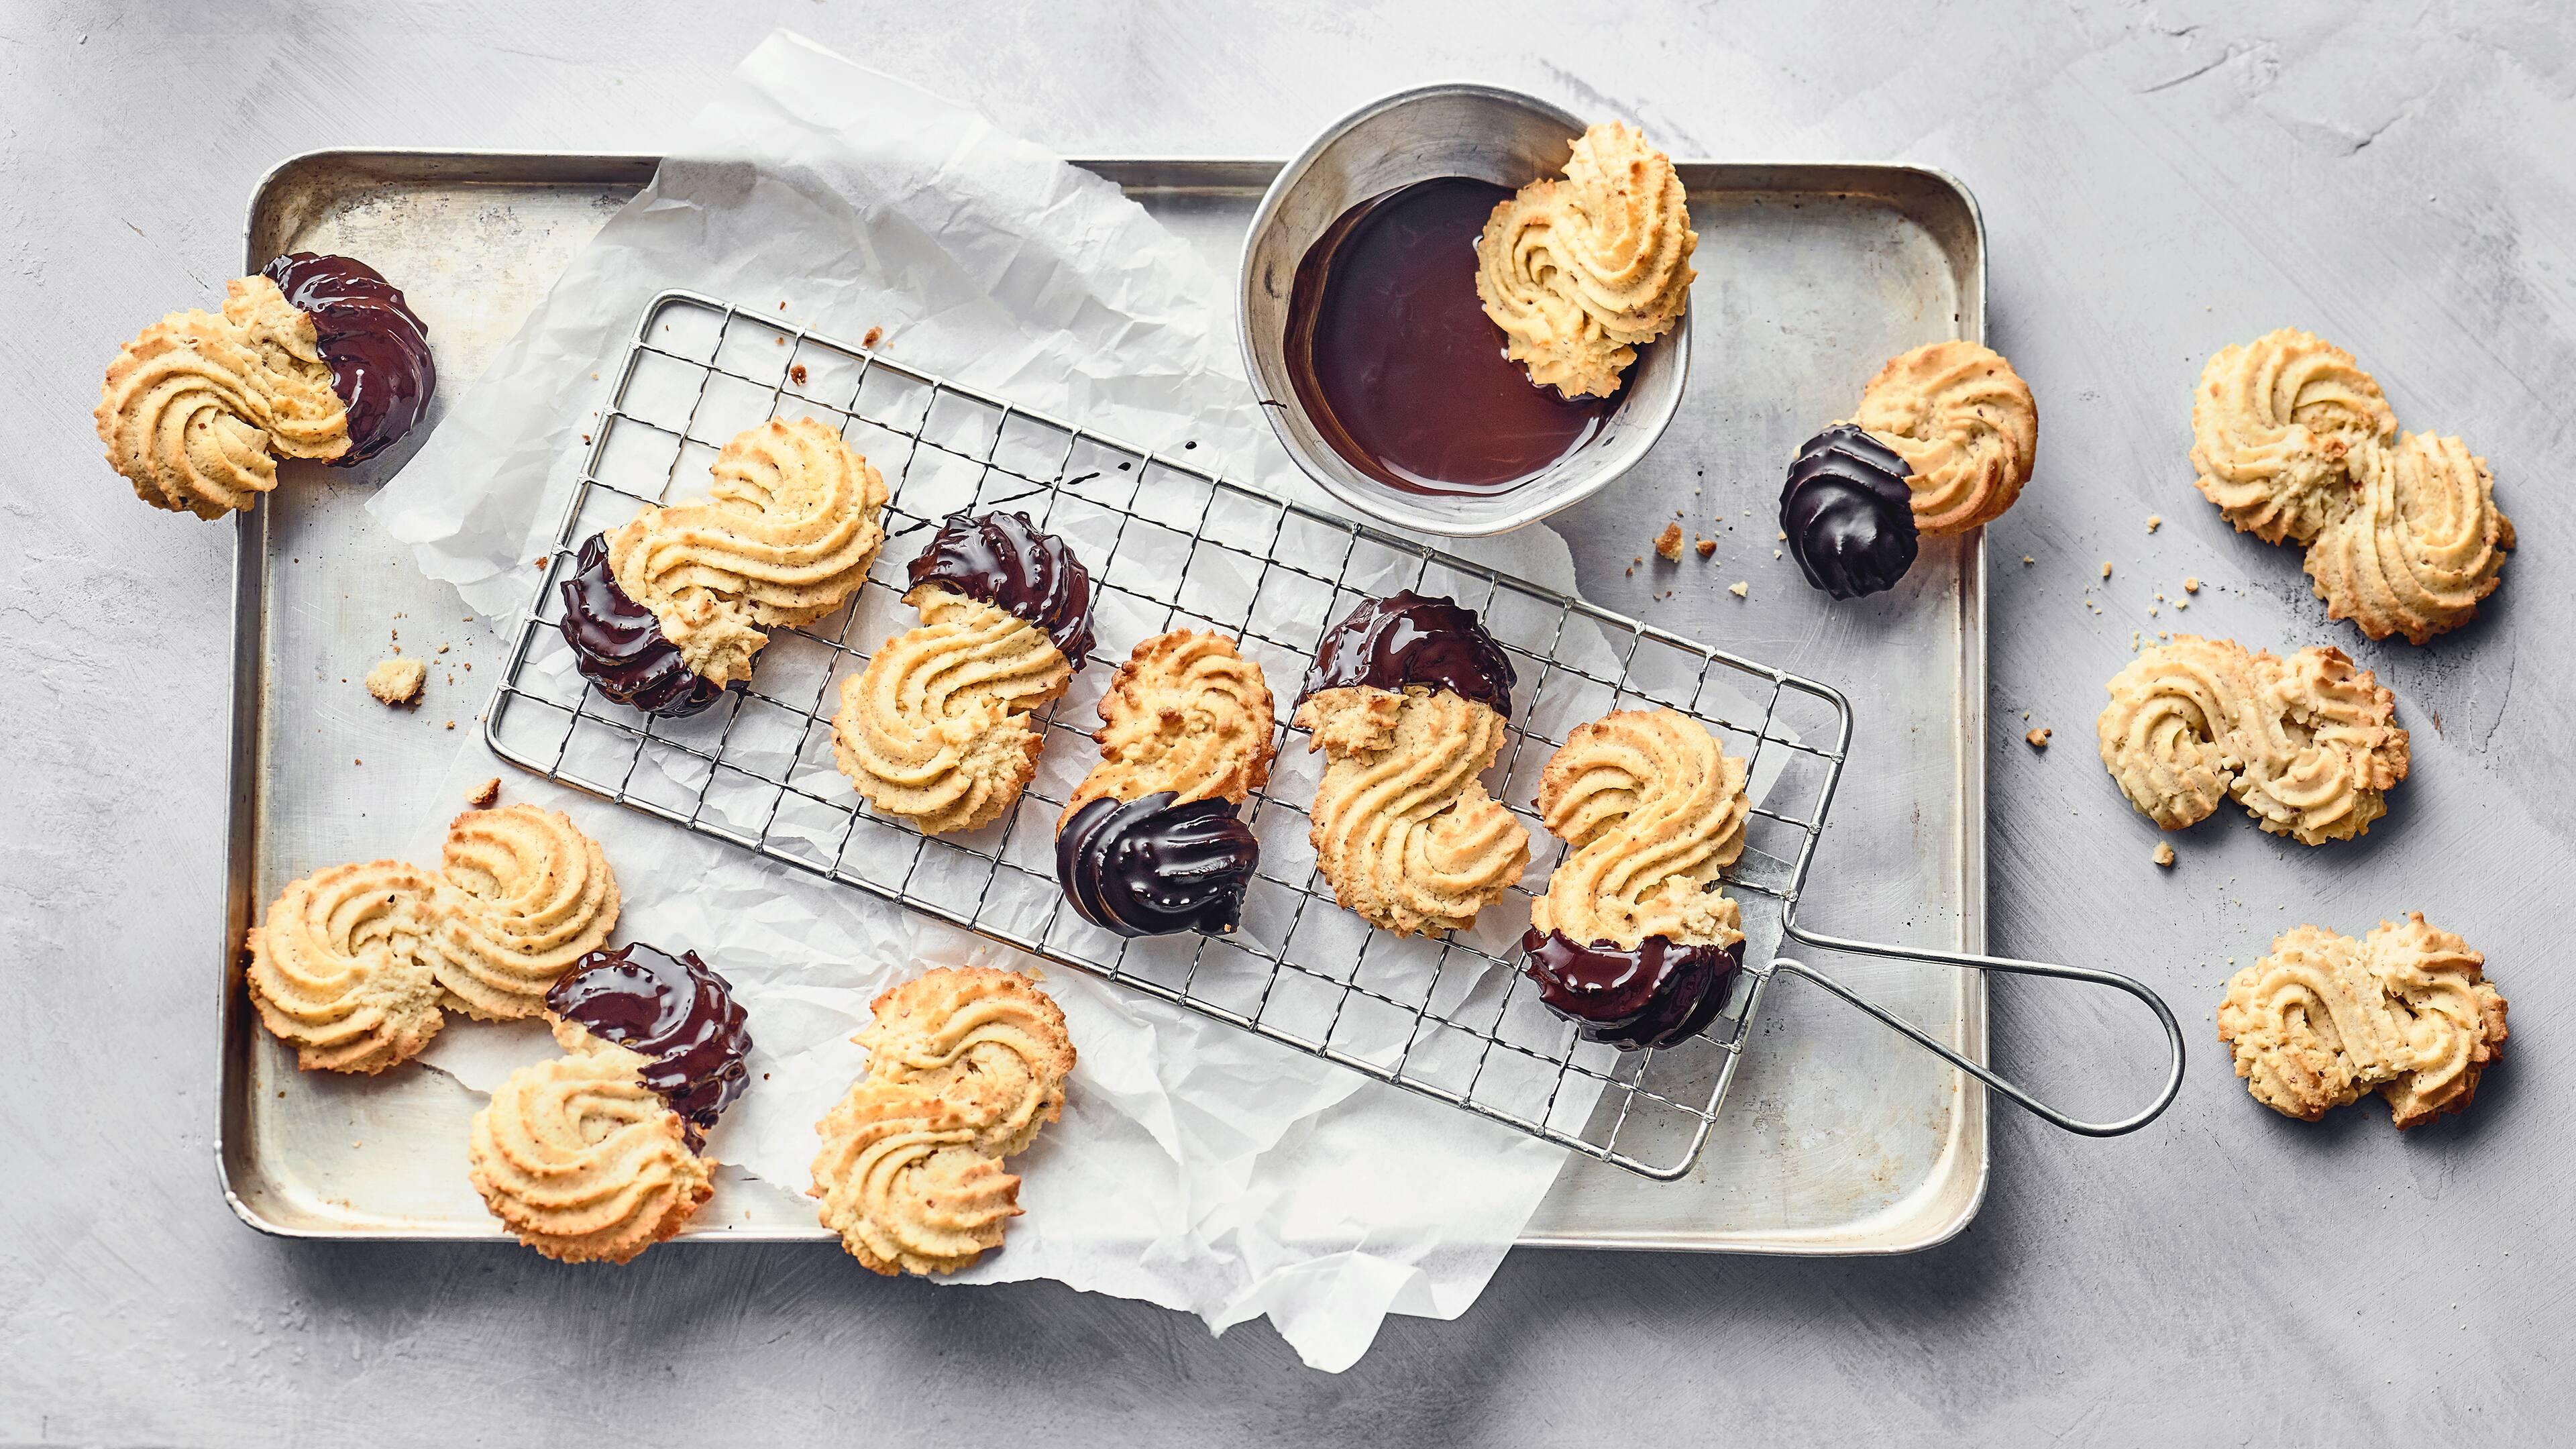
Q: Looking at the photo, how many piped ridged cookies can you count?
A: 14